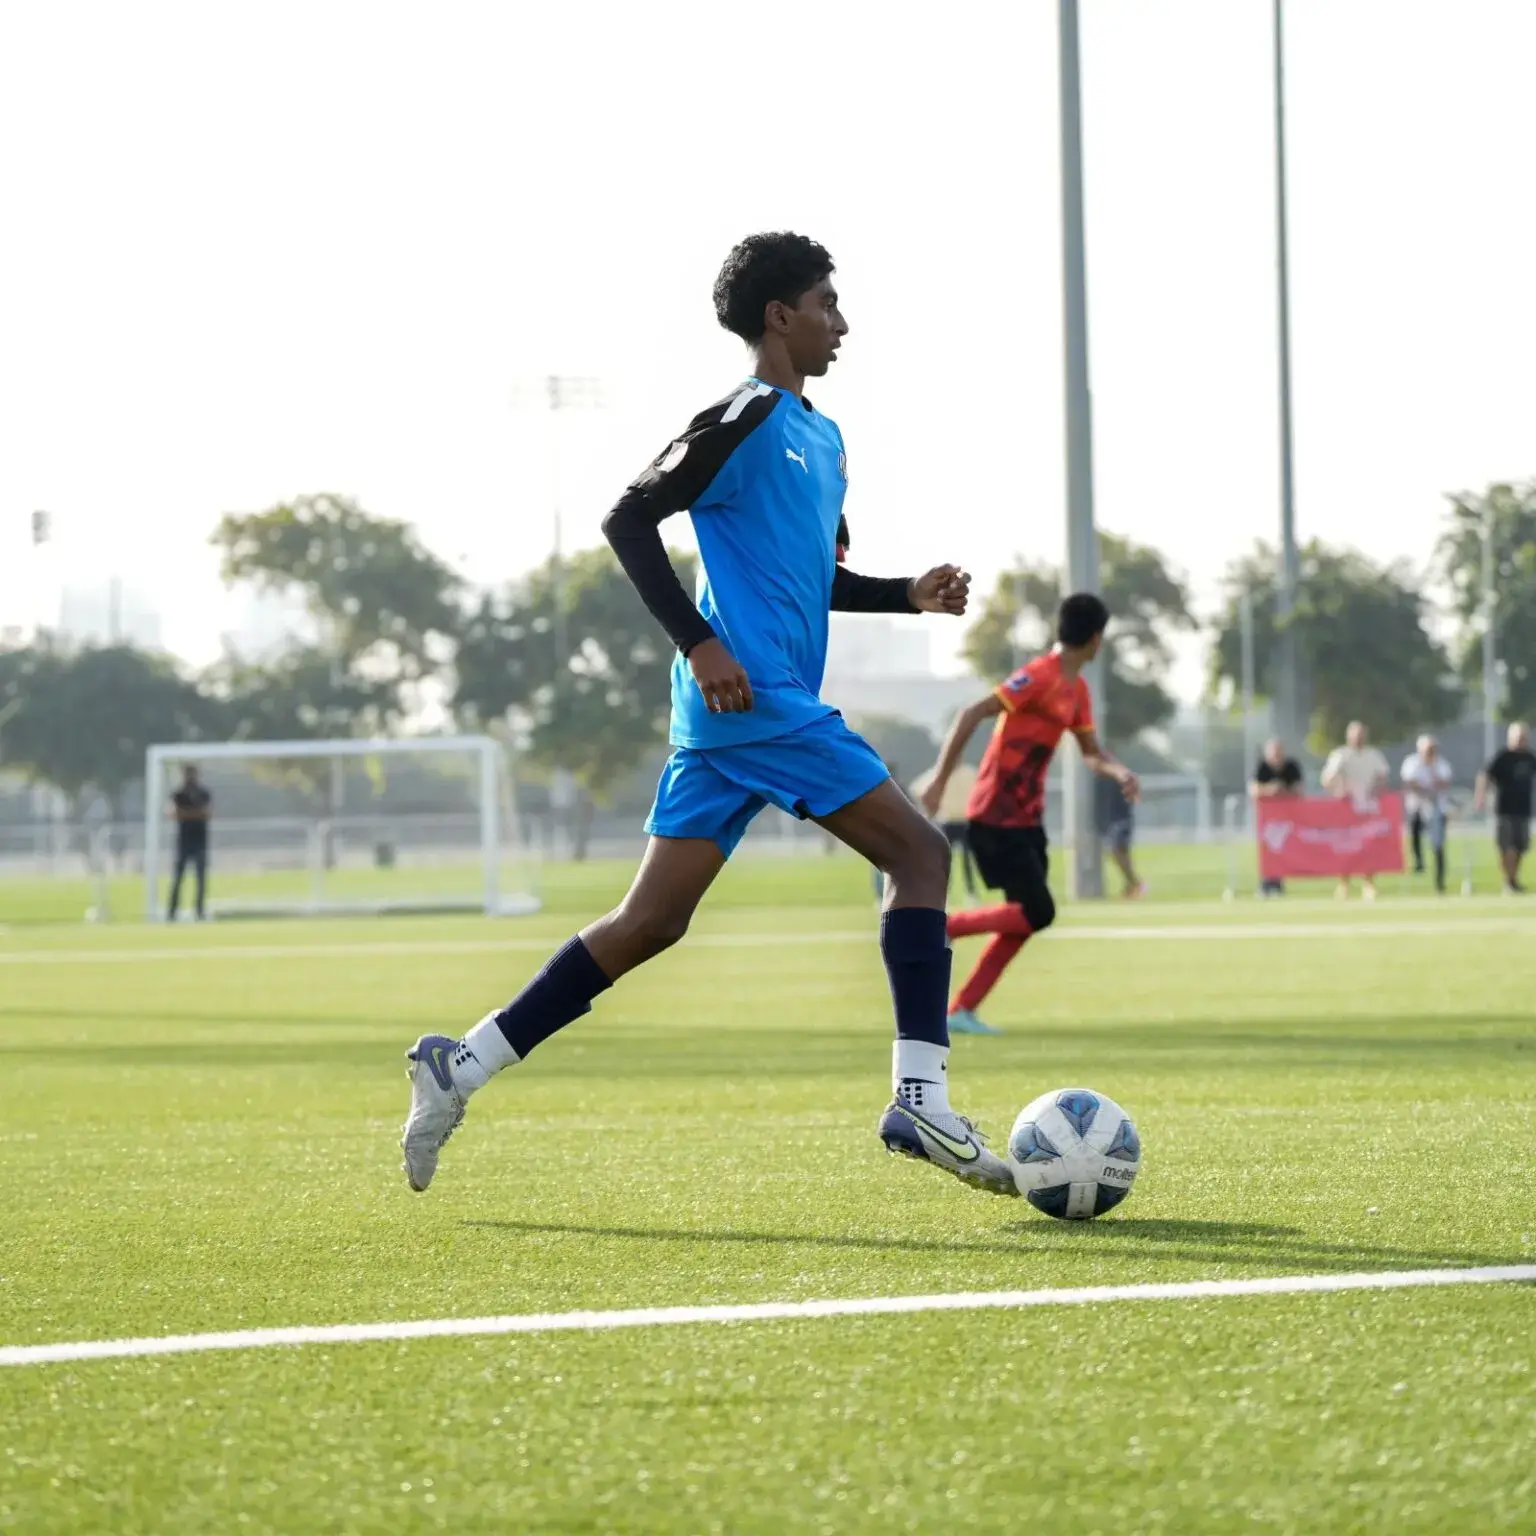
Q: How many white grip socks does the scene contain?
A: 2